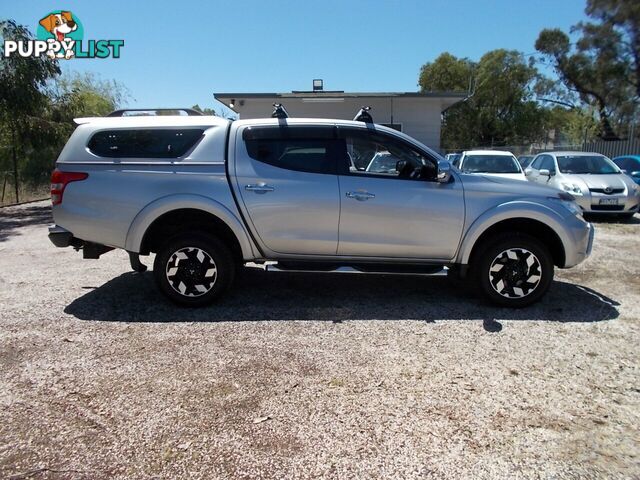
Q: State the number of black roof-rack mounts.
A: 2